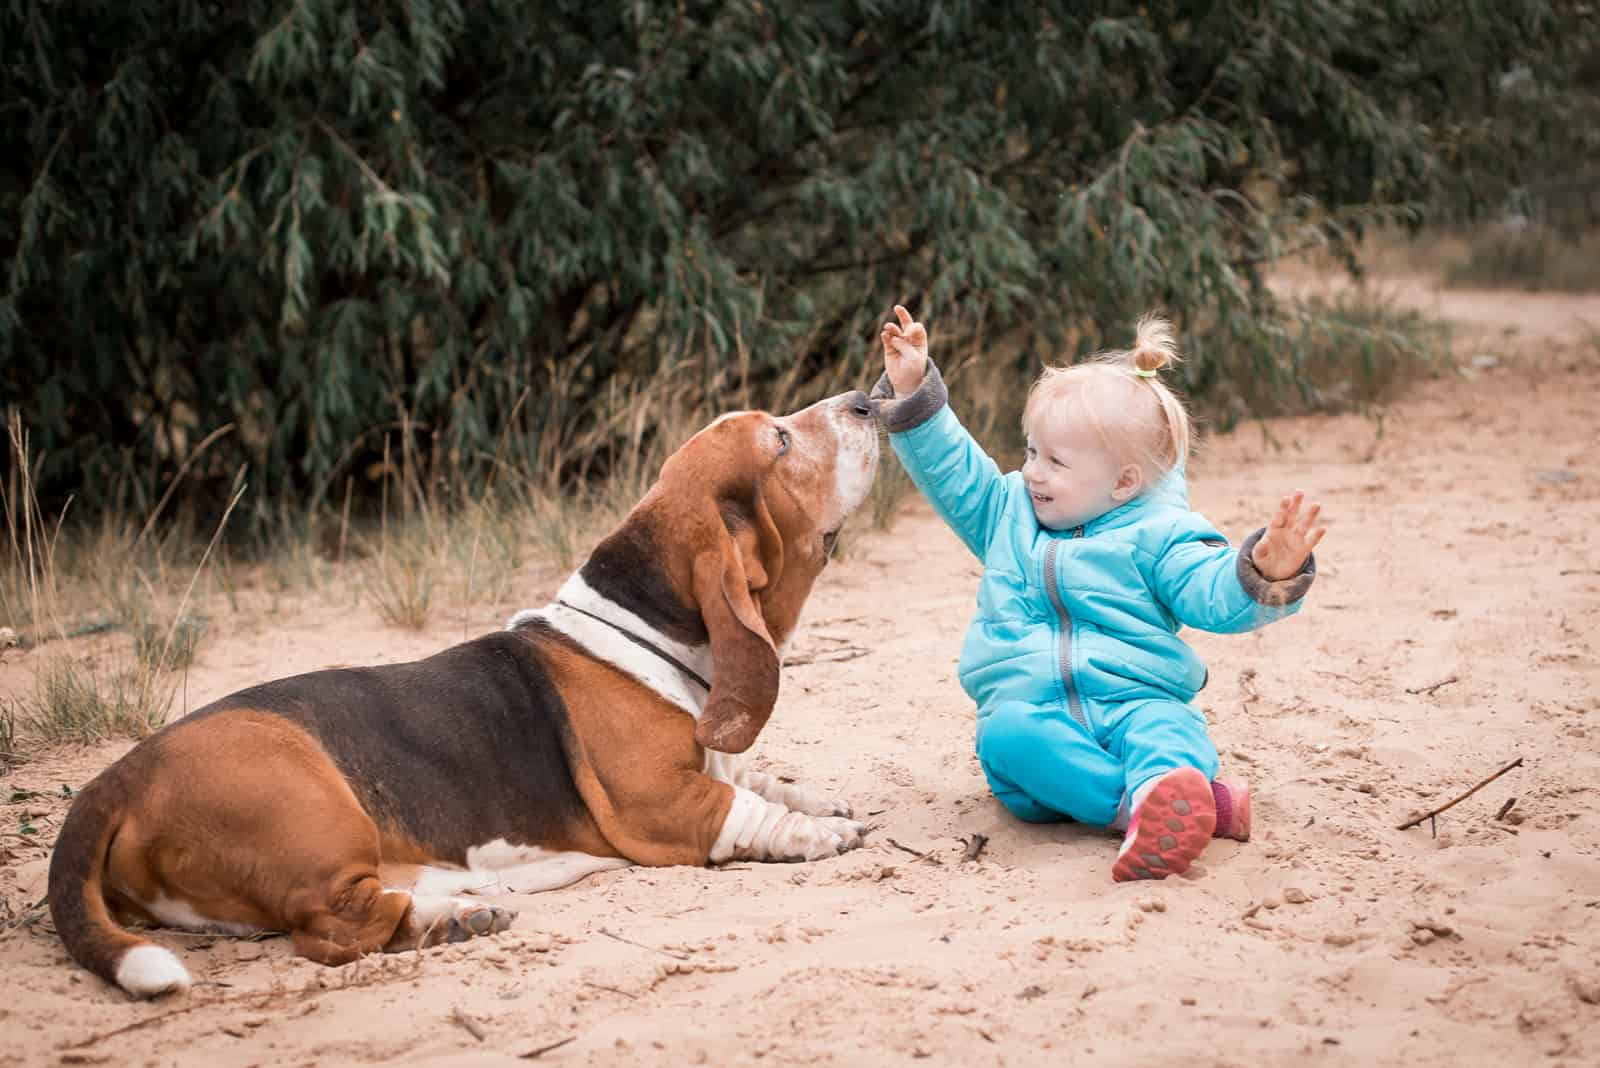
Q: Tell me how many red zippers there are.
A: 0